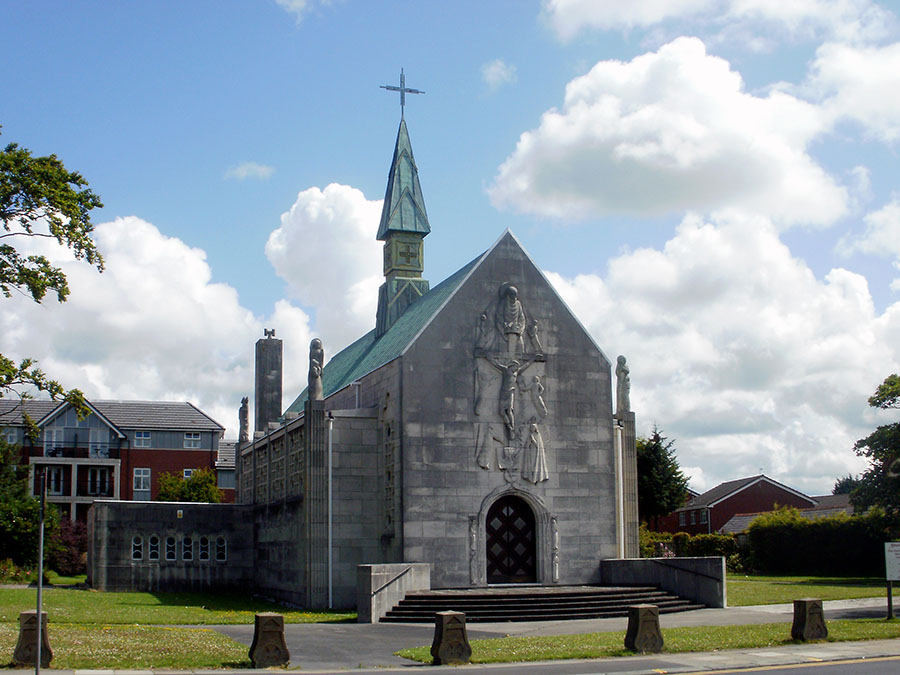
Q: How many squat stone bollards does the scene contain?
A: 5